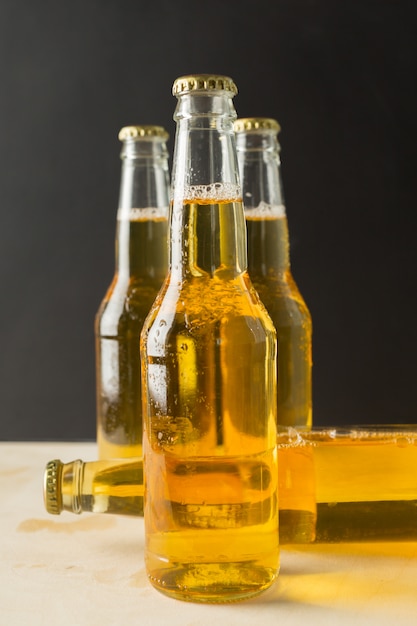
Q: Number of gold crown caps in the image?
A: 4